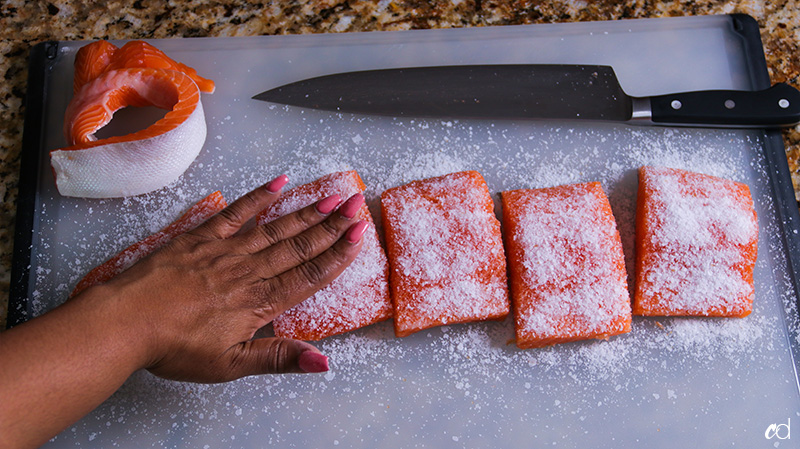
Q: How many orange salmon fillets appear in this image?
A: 5